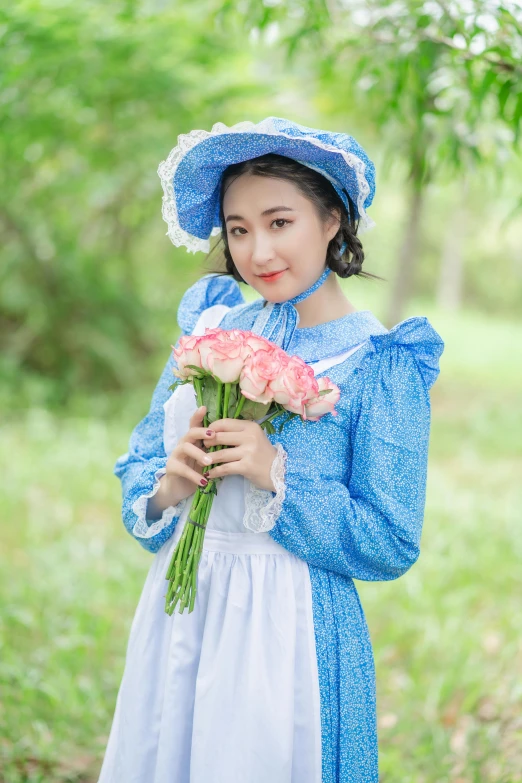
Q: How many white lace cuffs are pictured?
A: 2